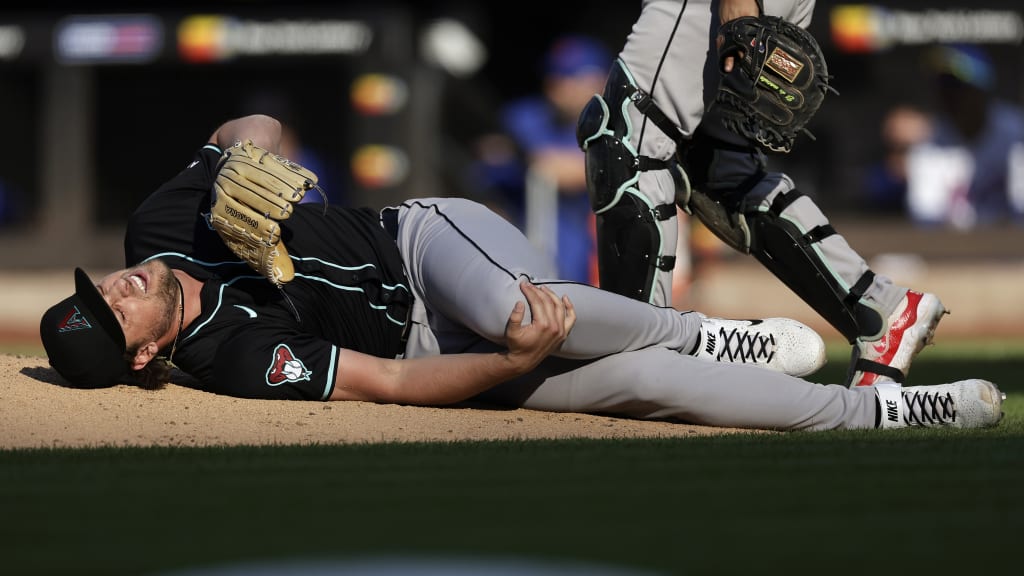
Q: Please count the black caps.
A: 1